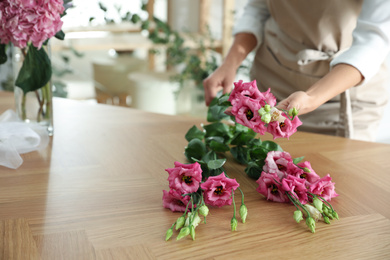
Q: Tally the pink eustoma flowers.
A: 12